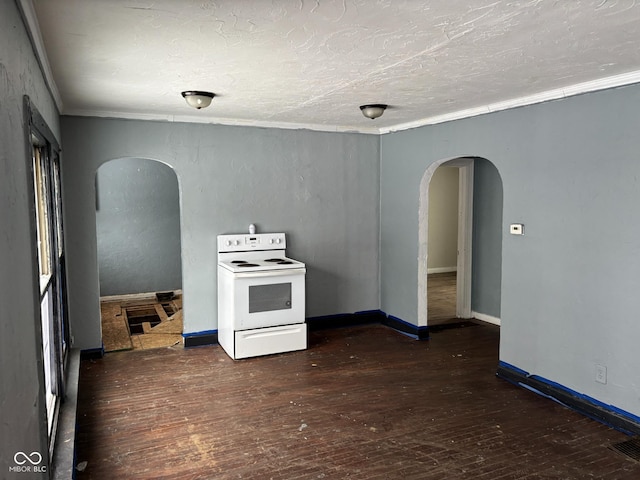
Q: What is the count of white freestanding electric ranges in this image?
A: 1